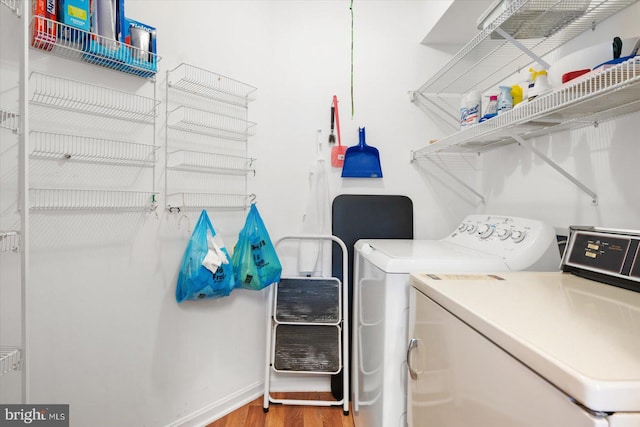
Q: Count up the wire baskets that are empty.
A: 7